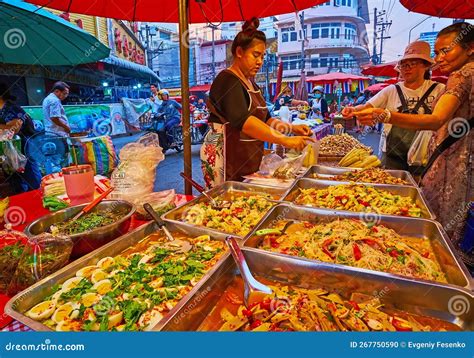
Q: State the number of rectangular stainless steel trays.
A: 6